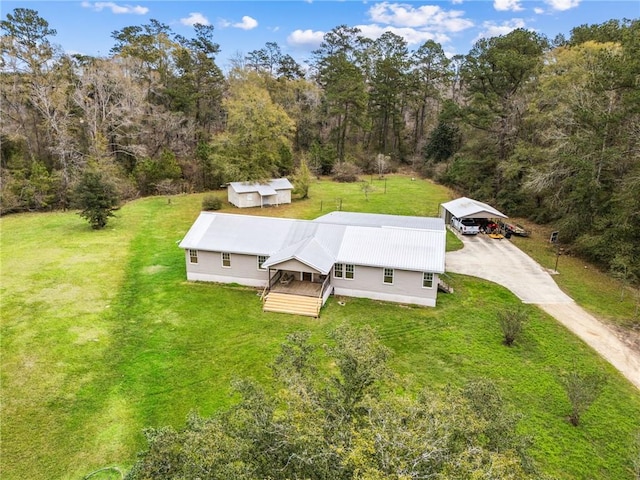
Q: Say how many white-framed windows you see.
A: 7